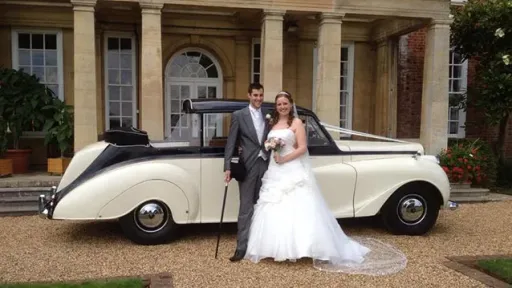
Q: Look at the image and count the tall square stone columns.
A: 5